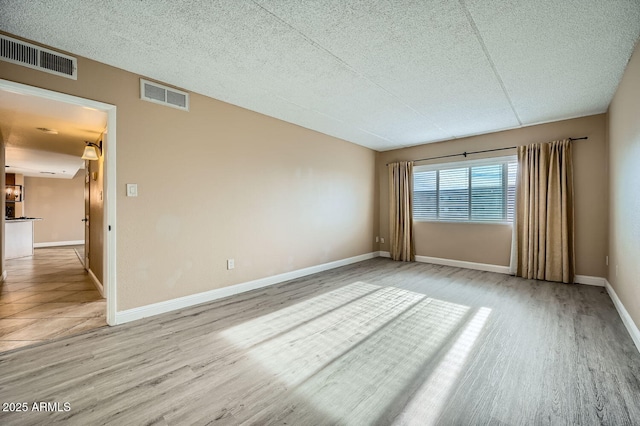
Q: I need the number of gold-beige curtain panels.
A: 2